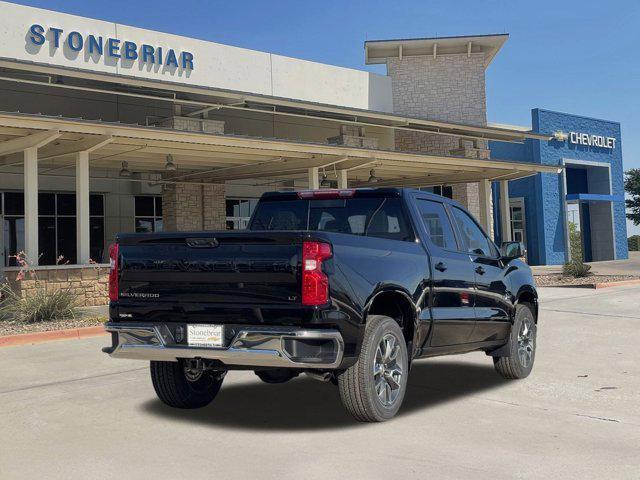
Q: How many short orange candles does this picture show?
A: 0